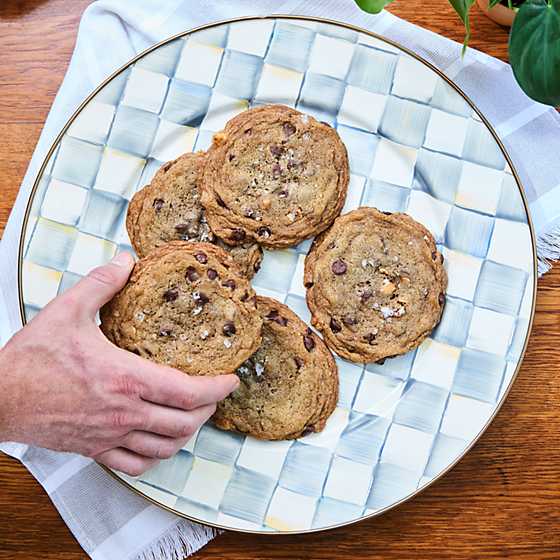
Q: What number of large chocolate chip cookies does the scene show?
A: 5